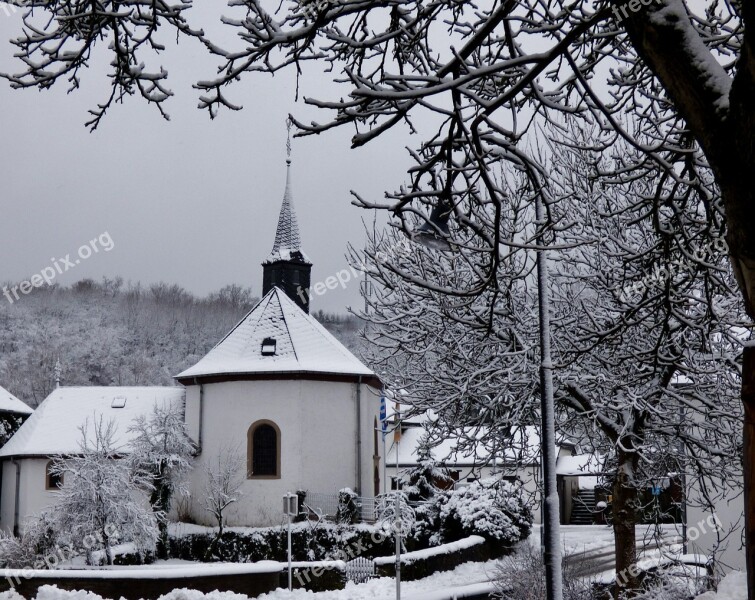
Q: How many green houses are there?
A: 0